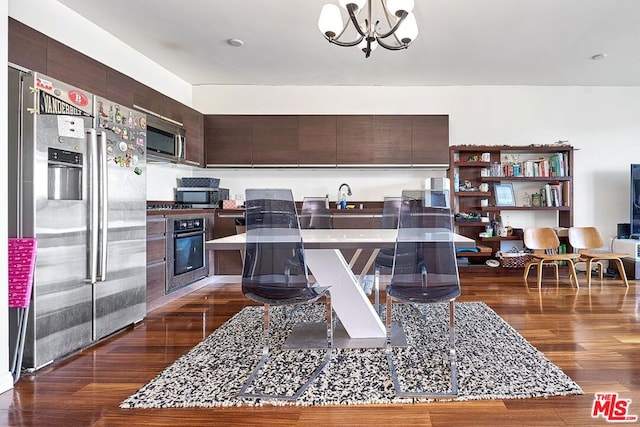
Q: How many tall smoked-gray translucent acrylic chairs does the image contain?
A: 4